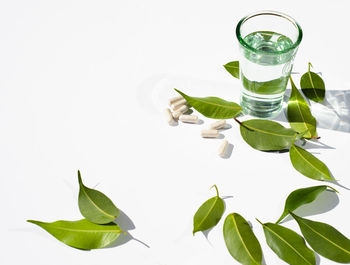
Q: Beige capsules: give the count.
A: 8